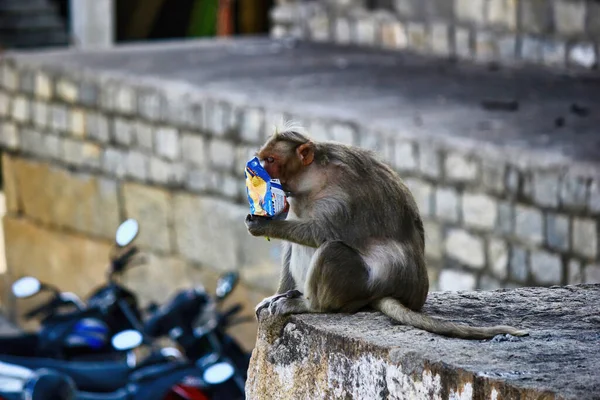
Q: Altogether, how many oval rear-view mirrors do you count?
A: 5